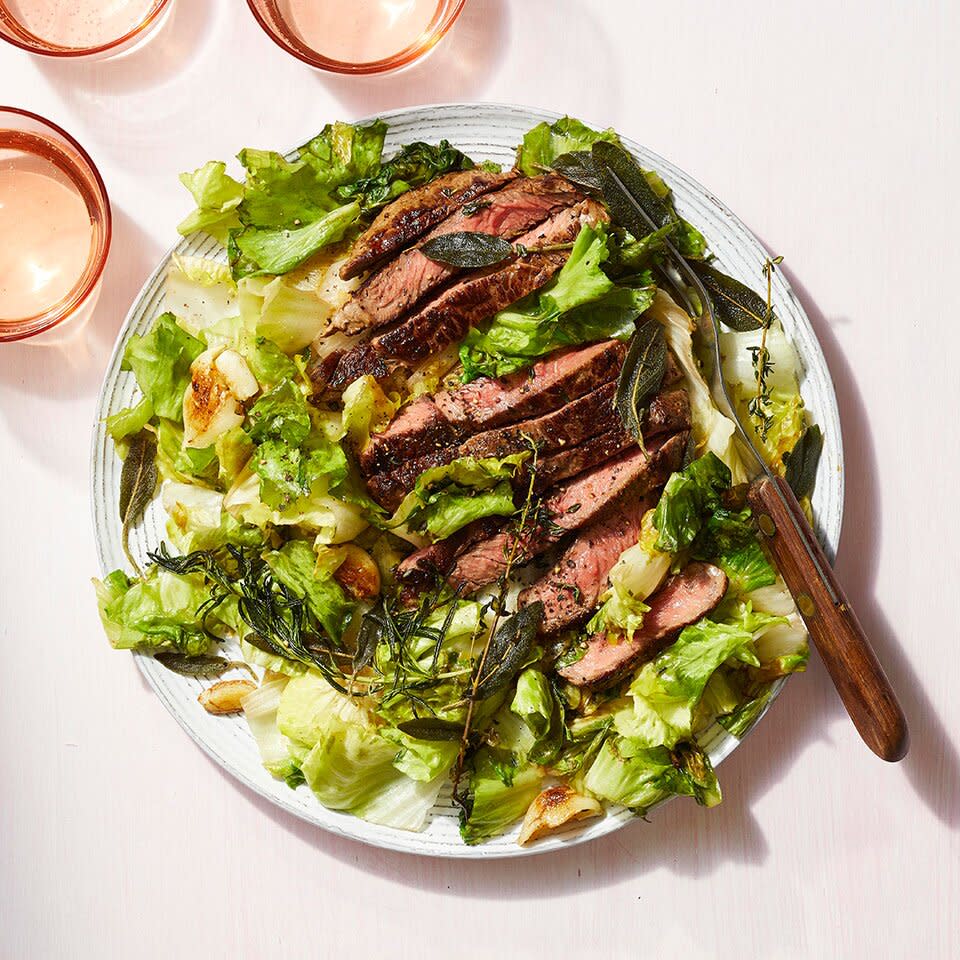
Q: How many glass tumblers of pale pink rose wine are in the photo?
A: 3